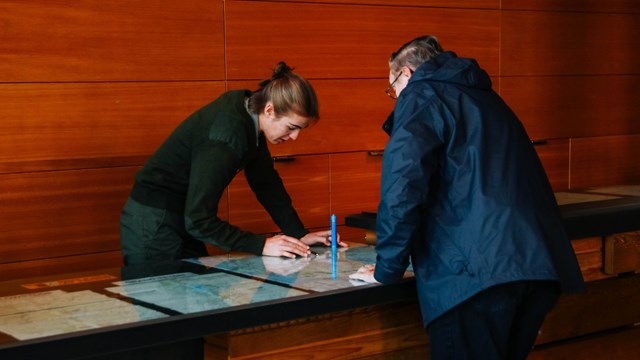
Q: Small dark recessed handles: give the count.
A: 3